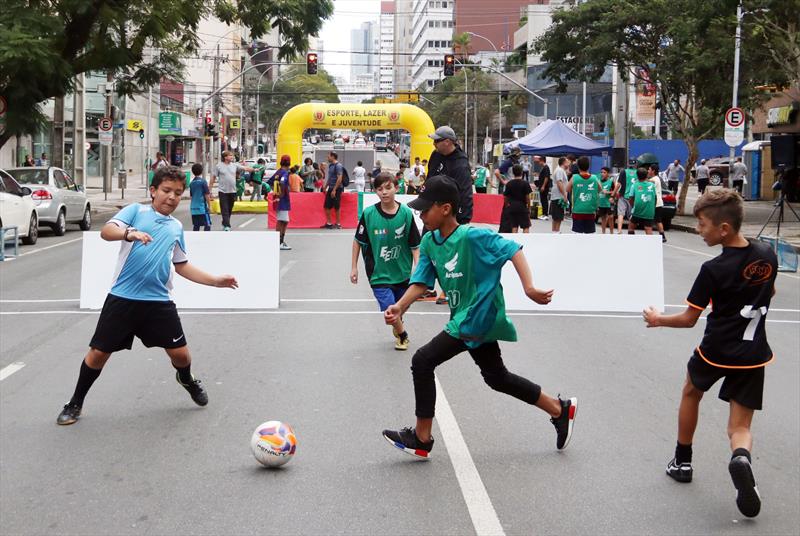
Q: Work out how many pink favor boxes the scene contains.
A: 0